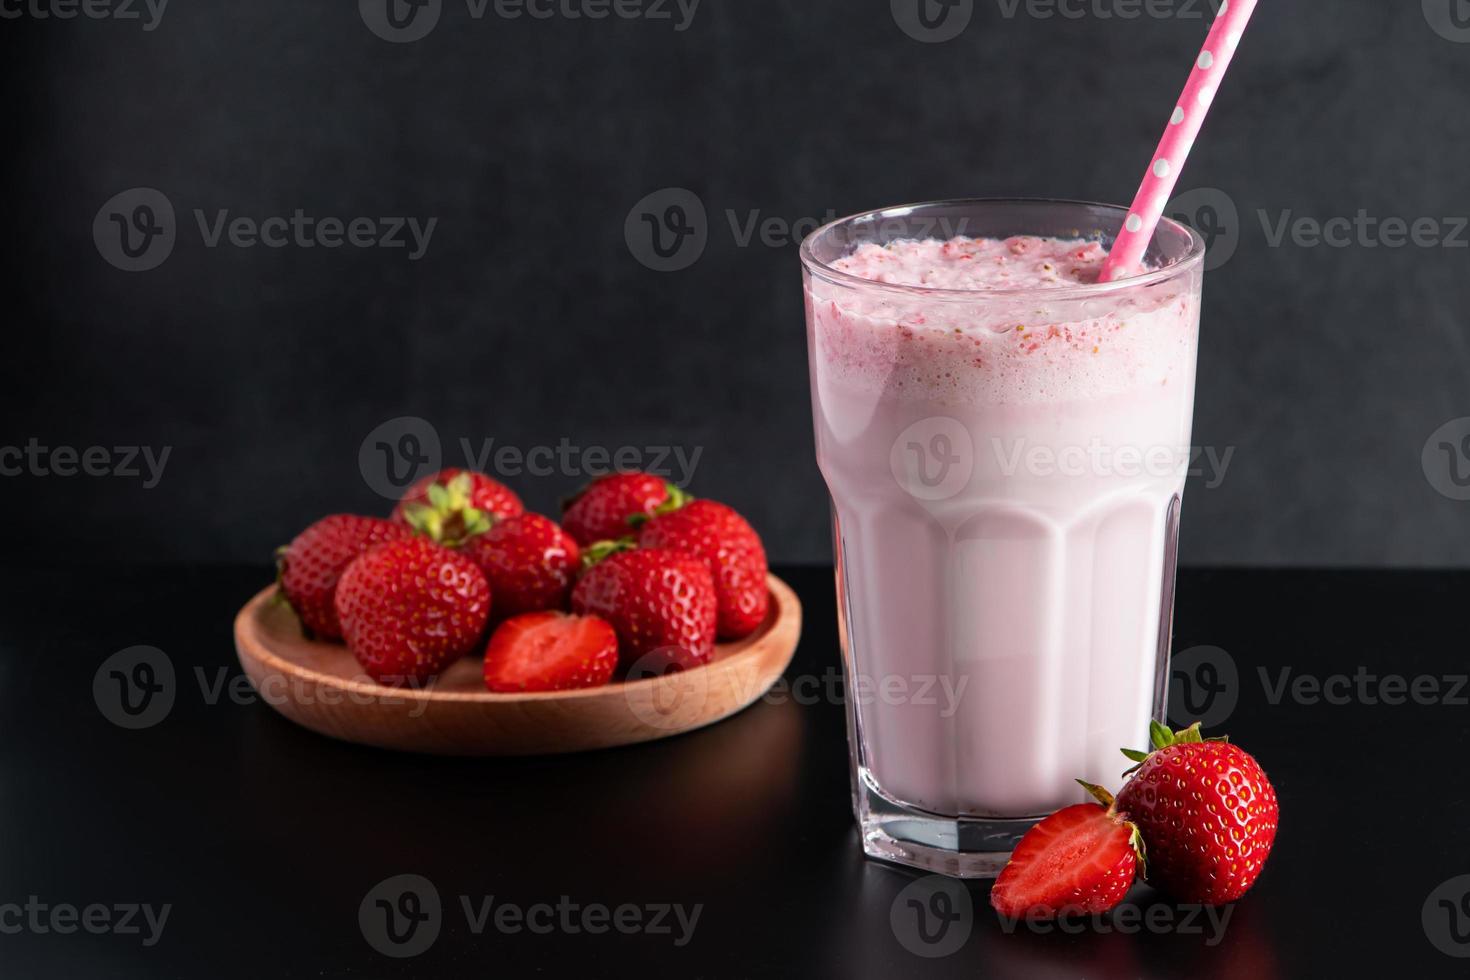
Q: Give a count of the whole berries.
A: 8